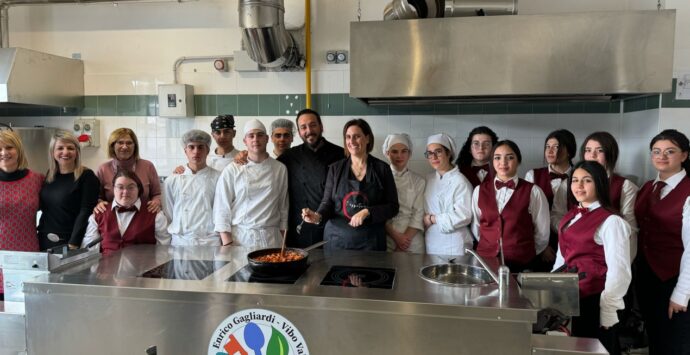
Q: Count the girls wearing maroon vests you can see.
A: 7